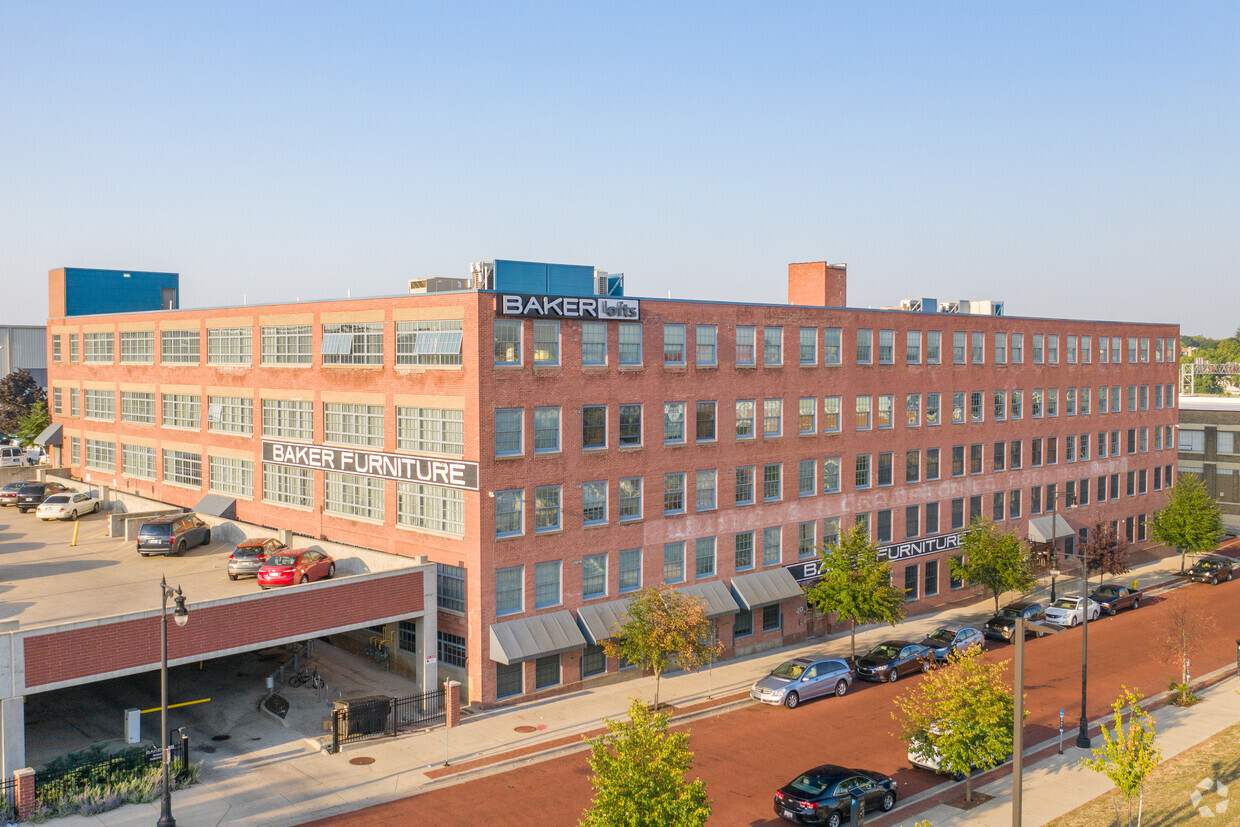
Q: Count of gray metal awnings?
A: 7